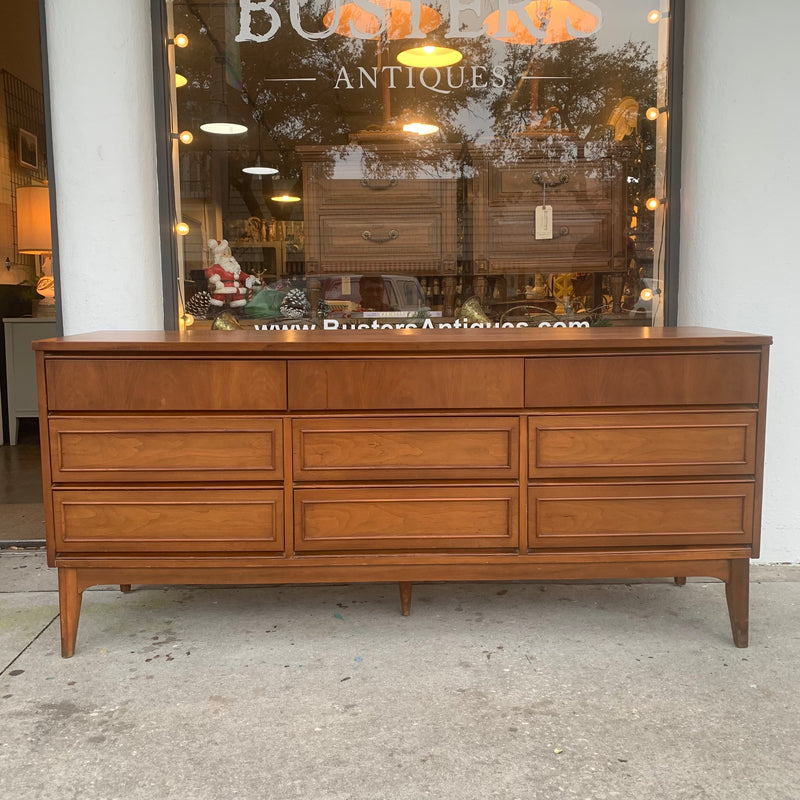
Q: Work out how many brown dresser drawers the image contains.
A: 9